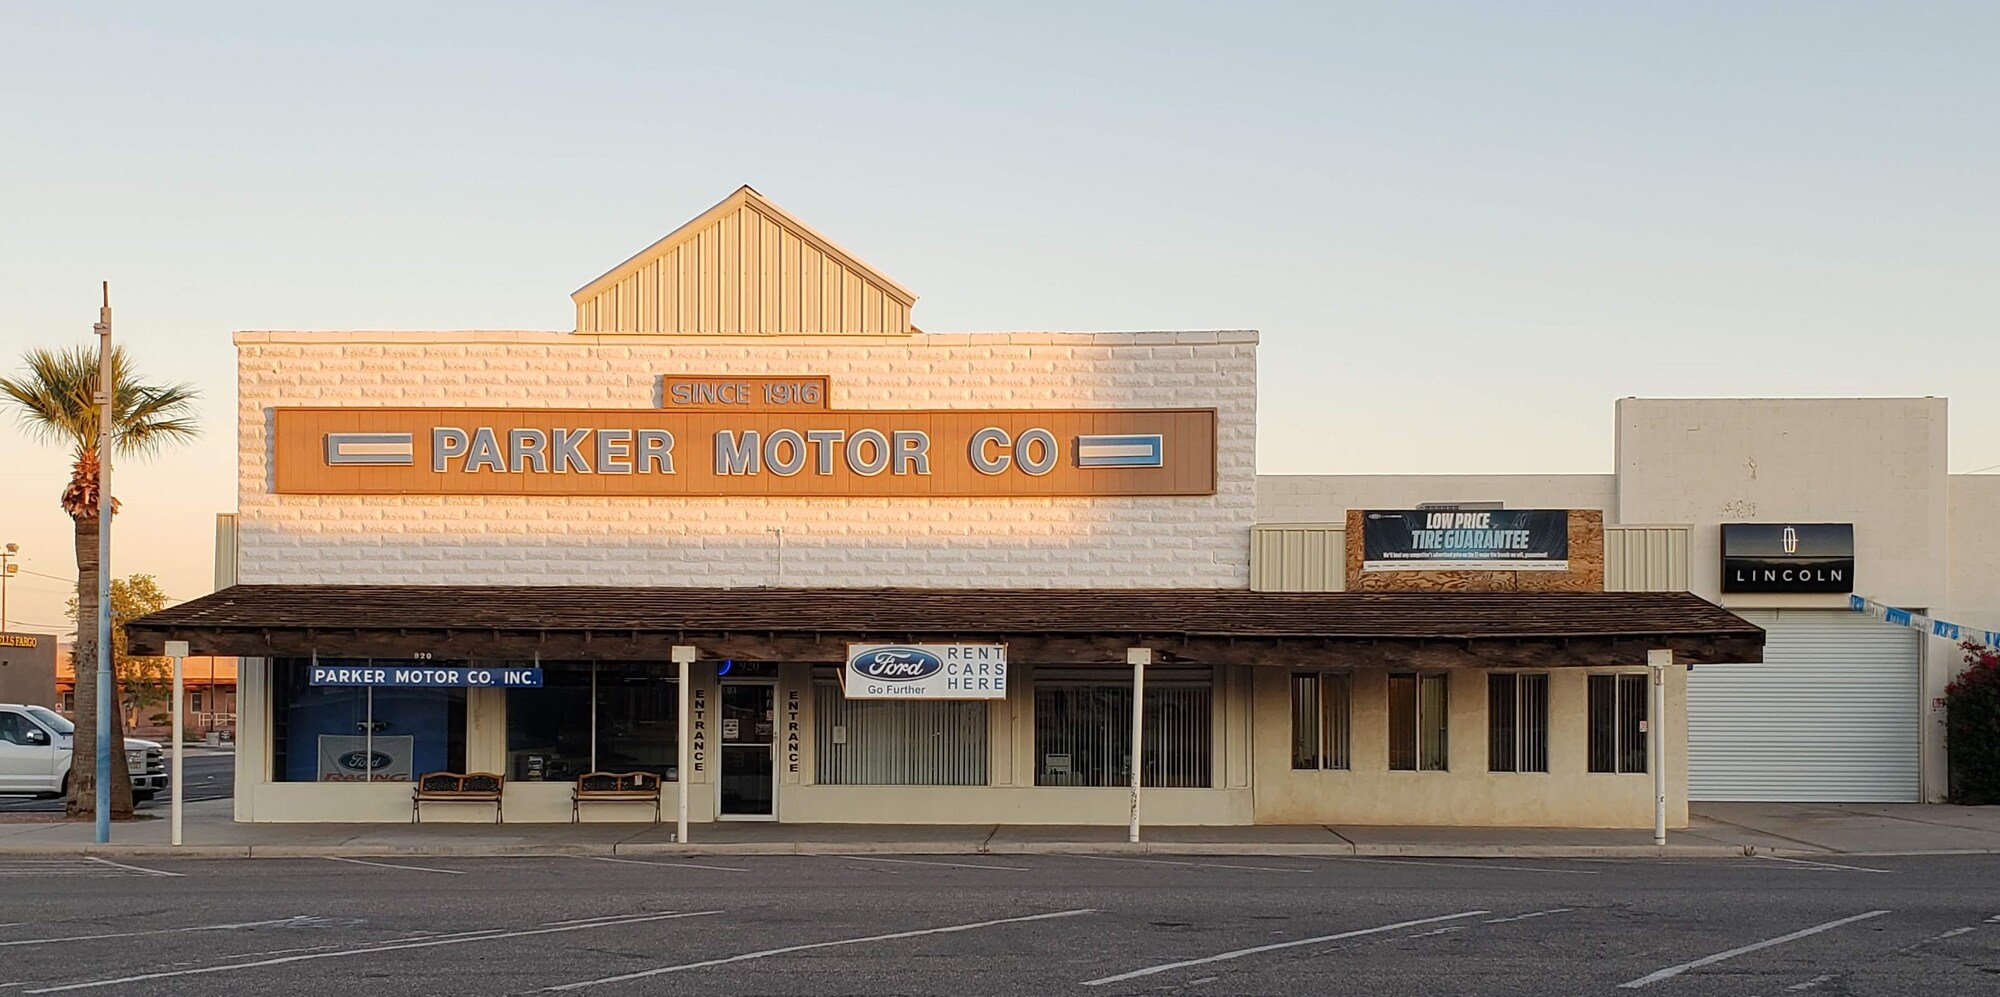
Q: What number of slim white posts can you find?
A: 4